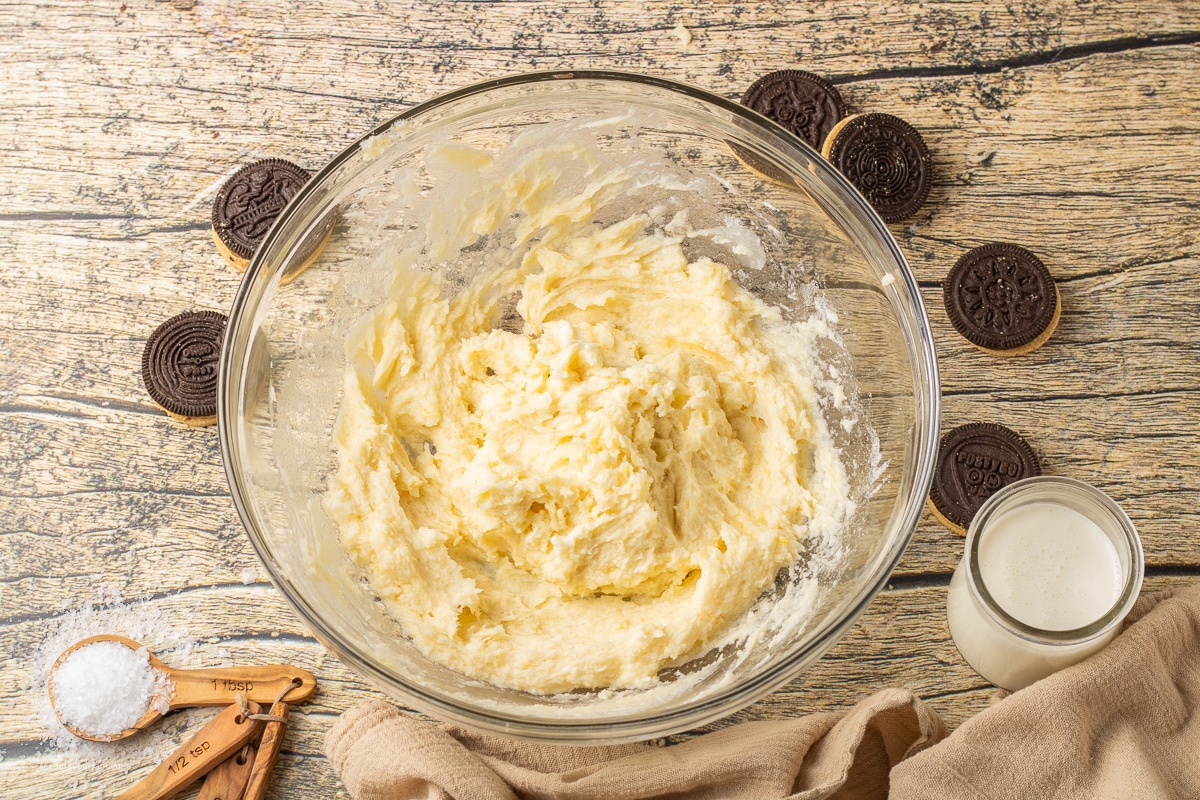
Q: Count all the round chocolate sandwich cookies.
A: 6